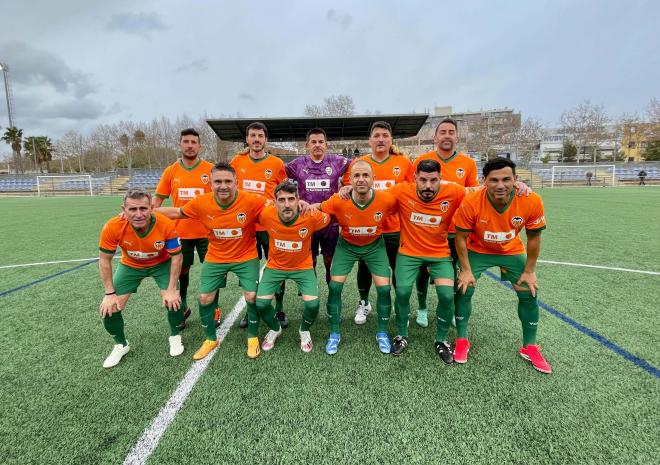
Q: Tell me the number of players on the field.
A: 11